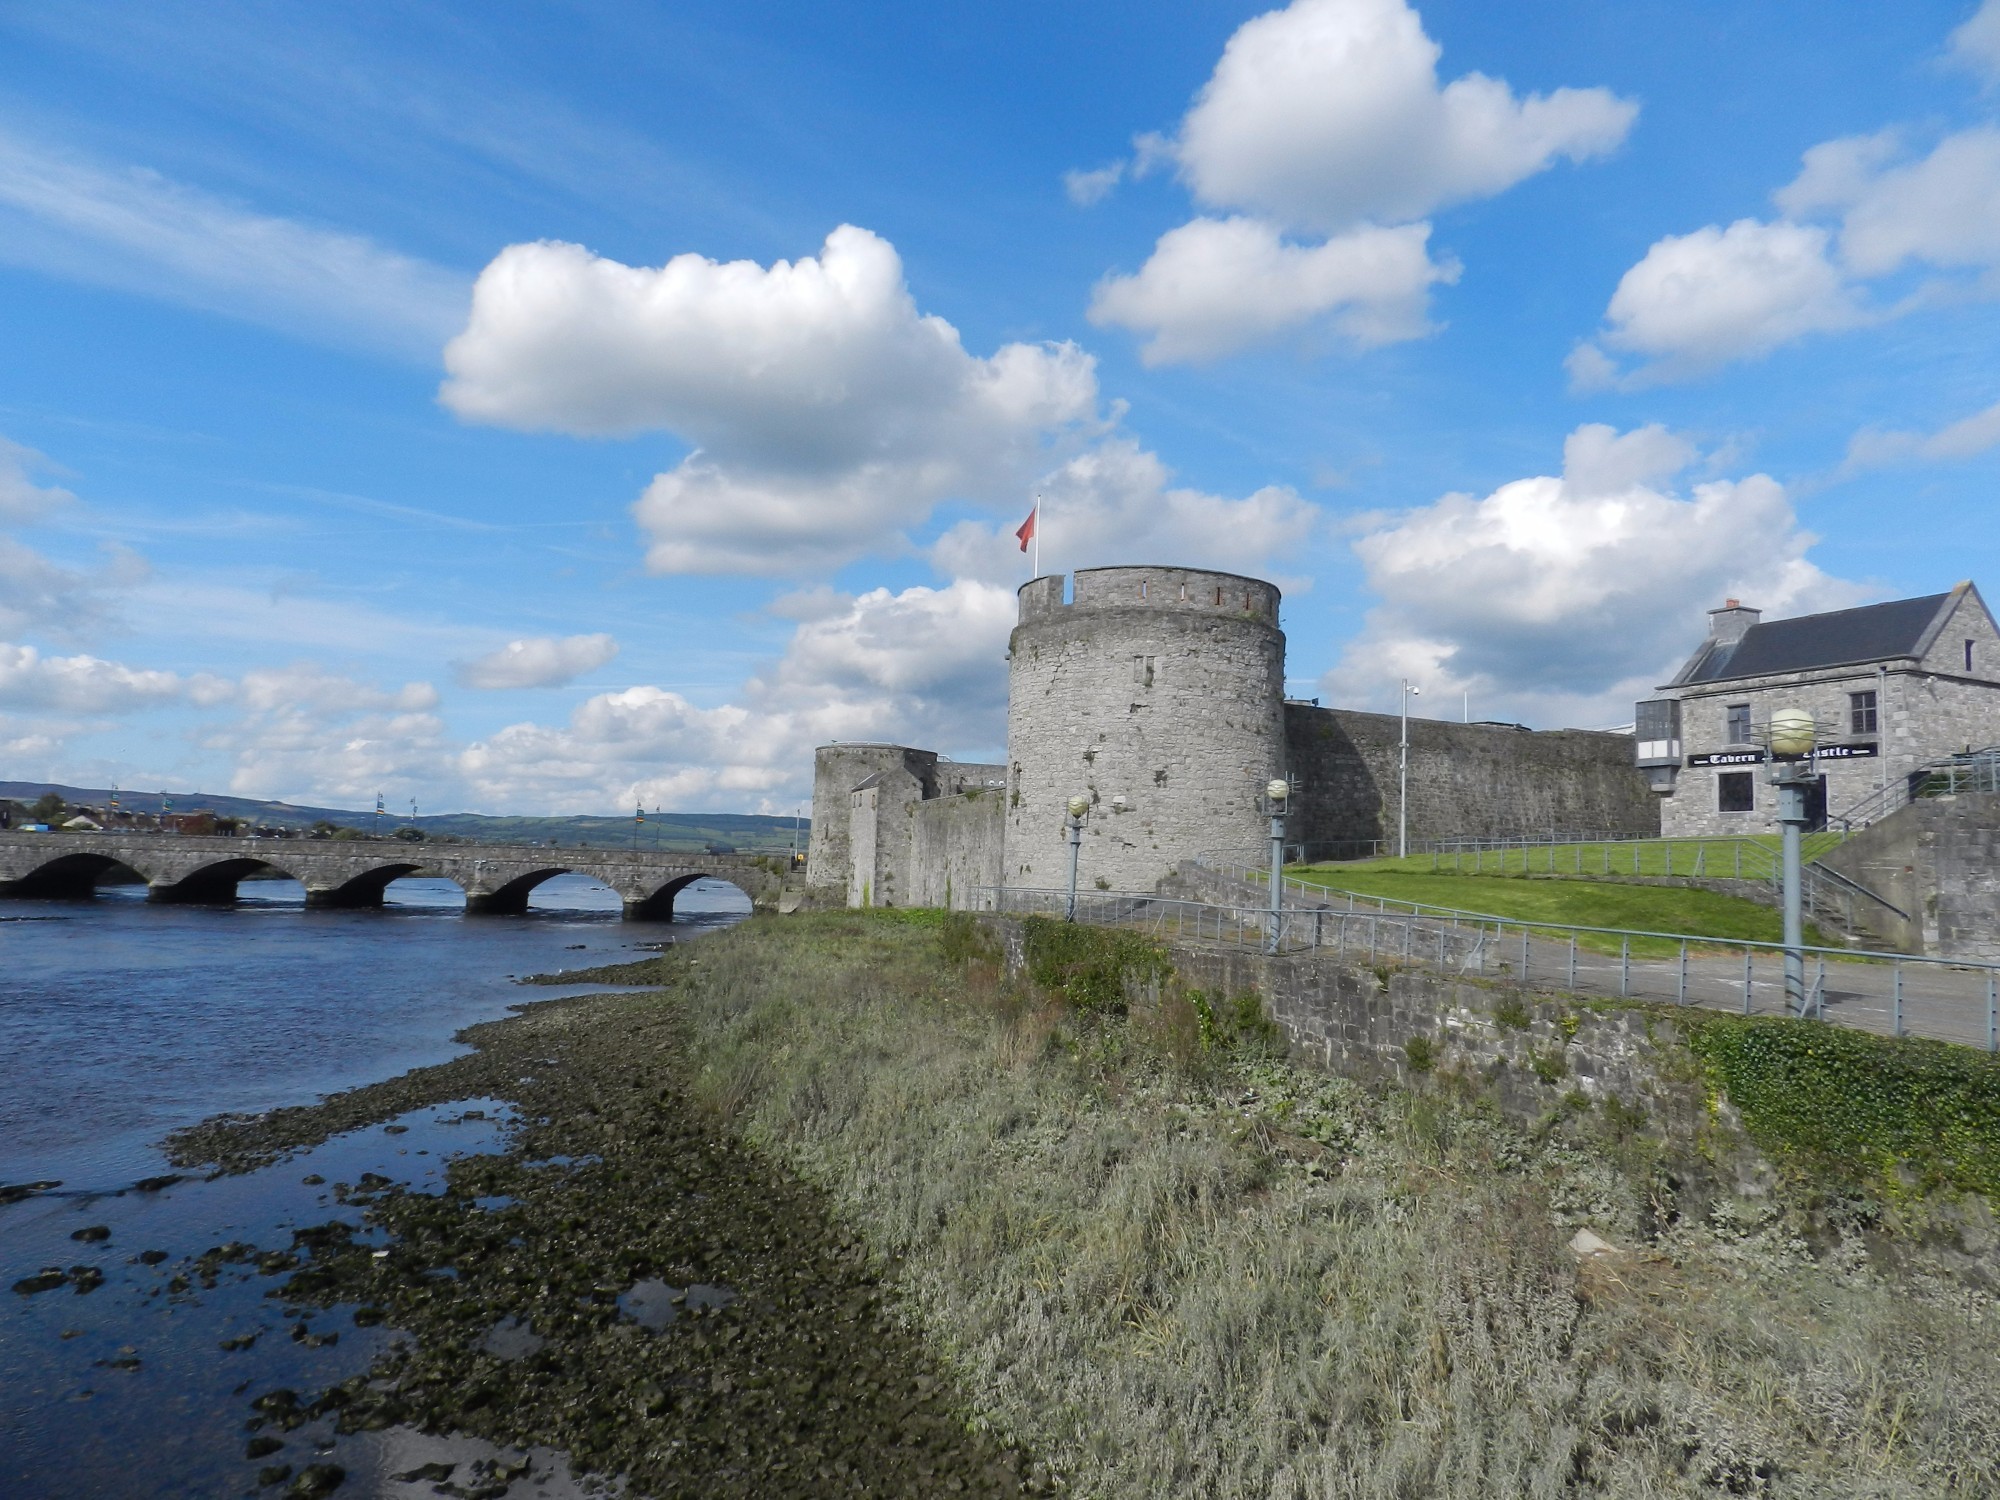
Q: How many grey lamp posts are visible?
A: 3